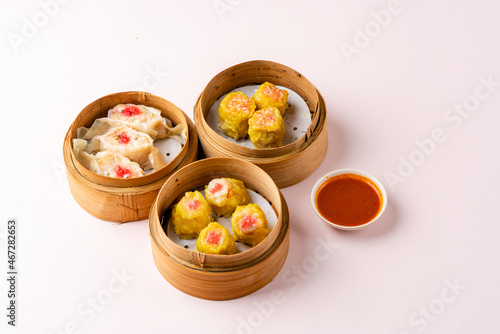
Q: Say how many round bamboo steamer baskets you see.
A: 3